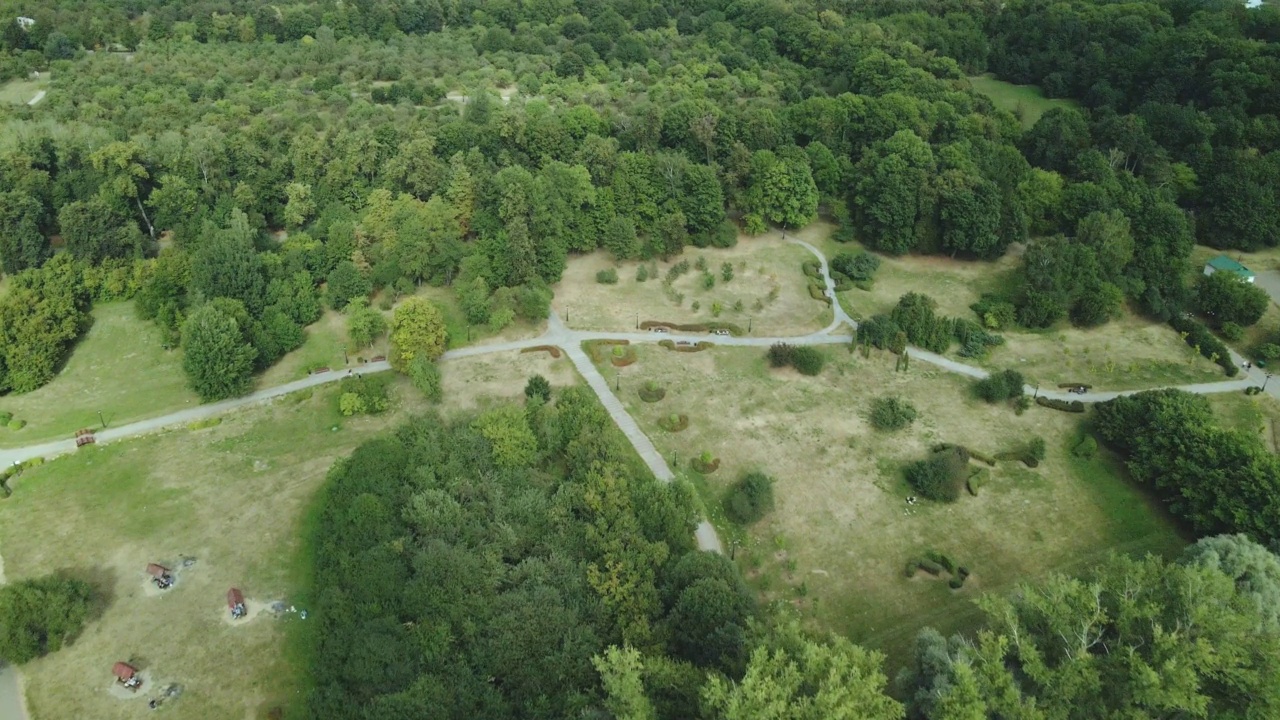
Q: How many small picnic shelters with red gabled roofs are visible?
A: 3